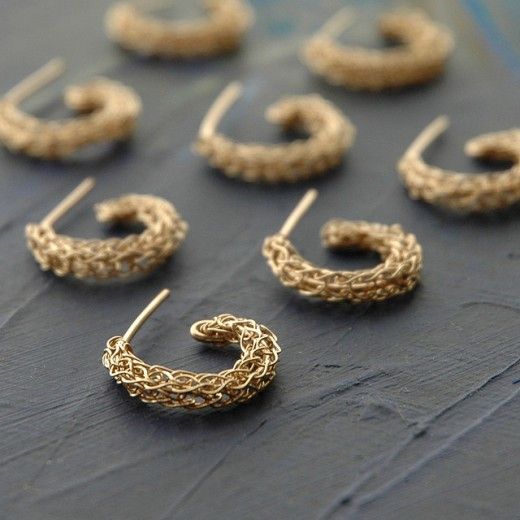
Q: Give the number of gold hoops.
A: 8